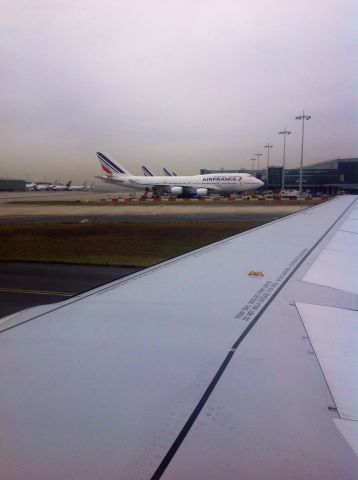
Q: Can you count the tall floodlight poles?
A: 5